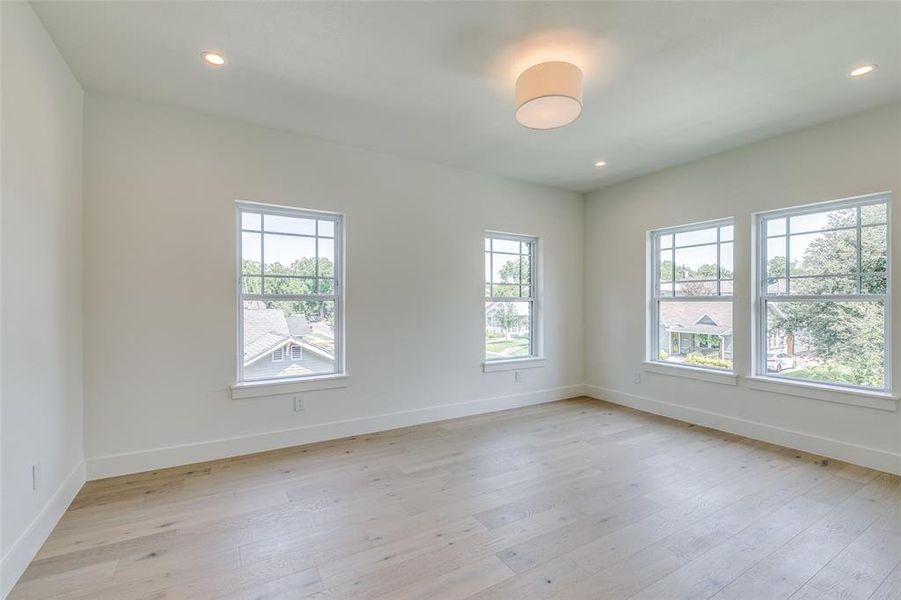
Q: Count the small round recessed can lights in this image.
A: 3